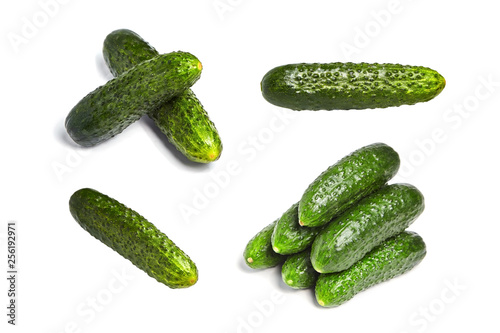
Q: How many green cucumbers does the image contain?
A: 10